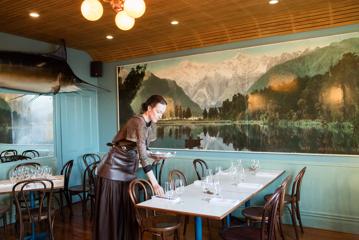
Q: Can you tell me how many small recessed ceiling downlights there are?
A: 4